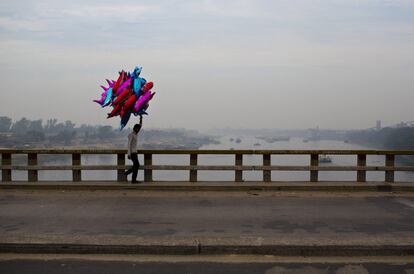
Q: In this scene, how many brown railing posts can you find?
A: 11